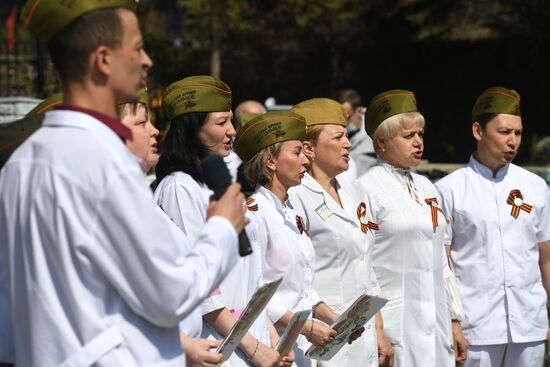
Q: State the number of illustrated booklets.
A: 3